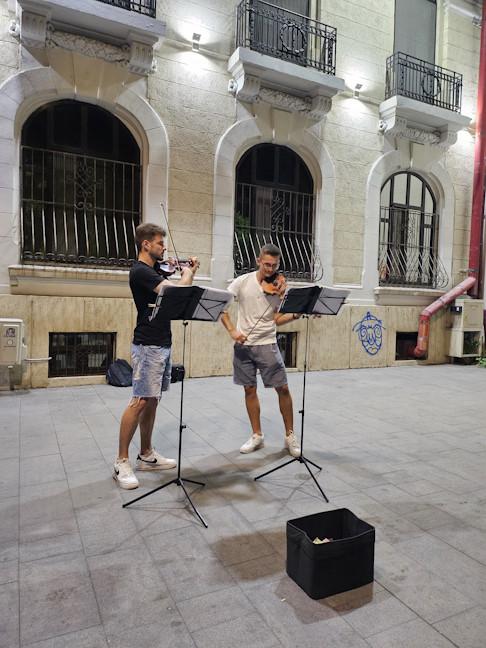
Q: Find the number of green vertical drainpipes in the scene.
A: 0